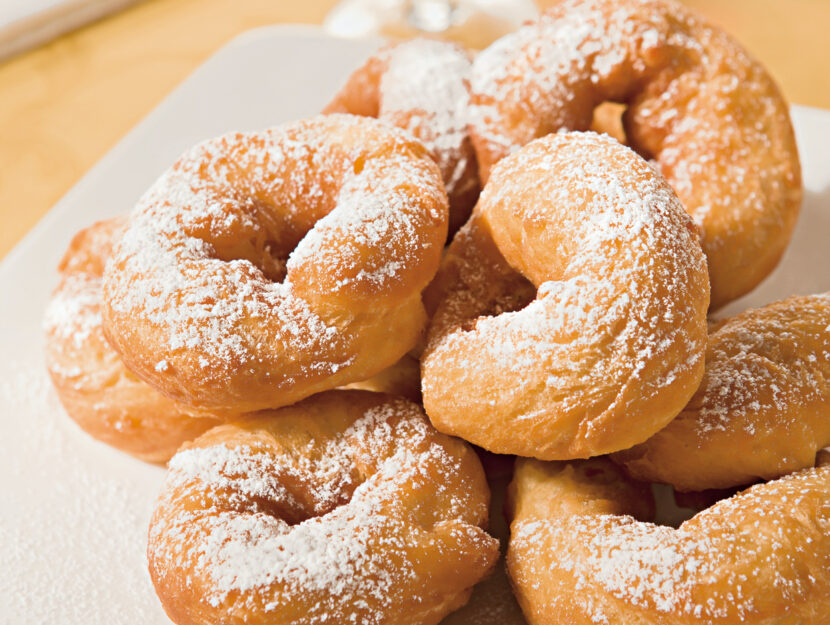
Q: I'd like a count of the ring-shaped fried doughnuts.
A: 8